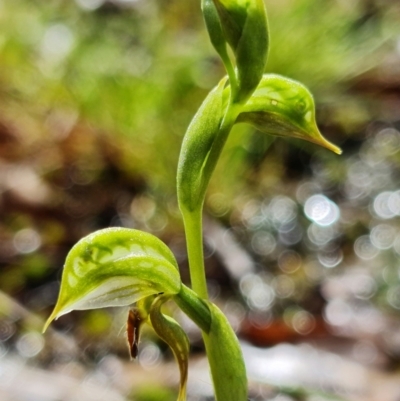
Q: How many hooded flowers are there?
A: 2